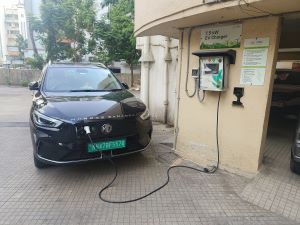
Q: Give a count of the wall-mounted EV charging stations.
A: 1